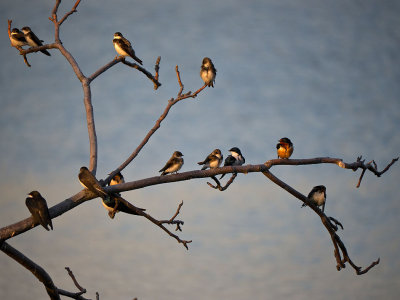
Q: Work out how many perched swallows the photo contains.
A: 13